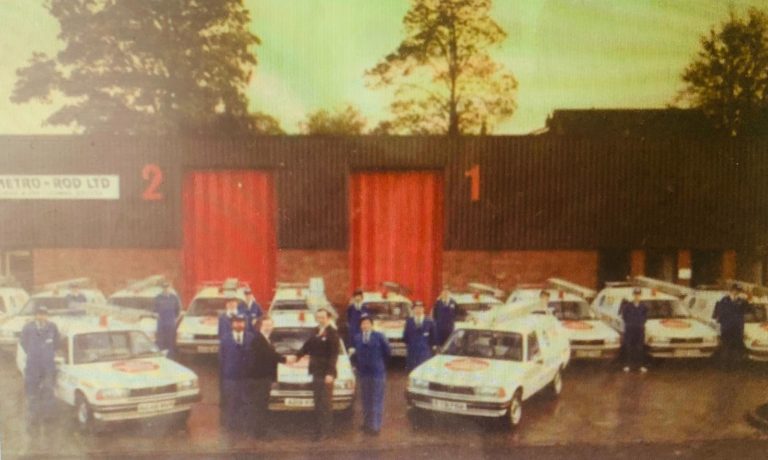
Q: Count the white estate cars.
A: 13